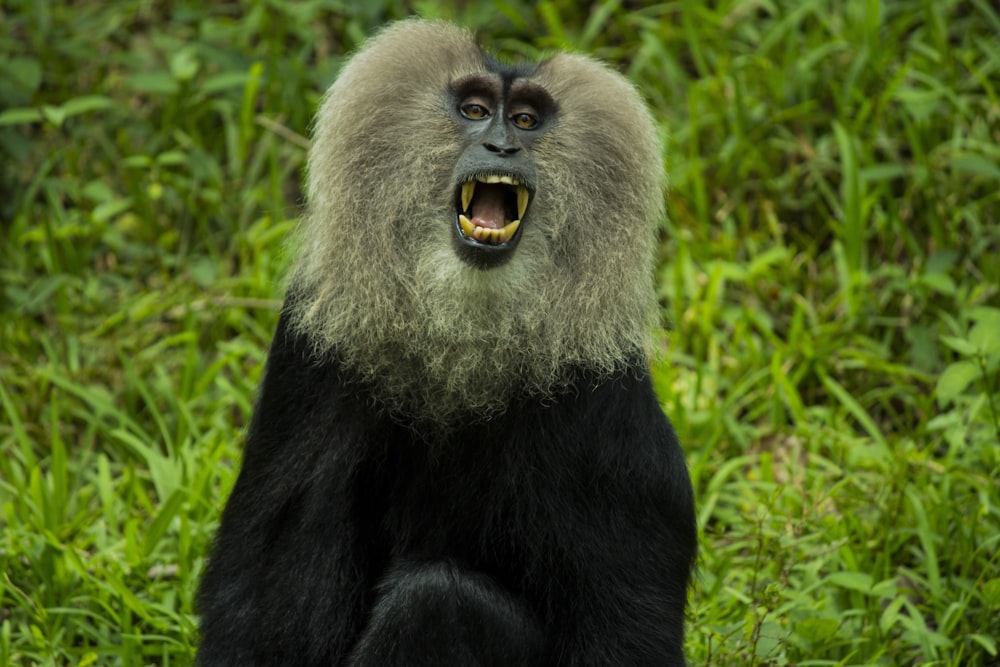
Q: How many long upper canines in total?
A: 2